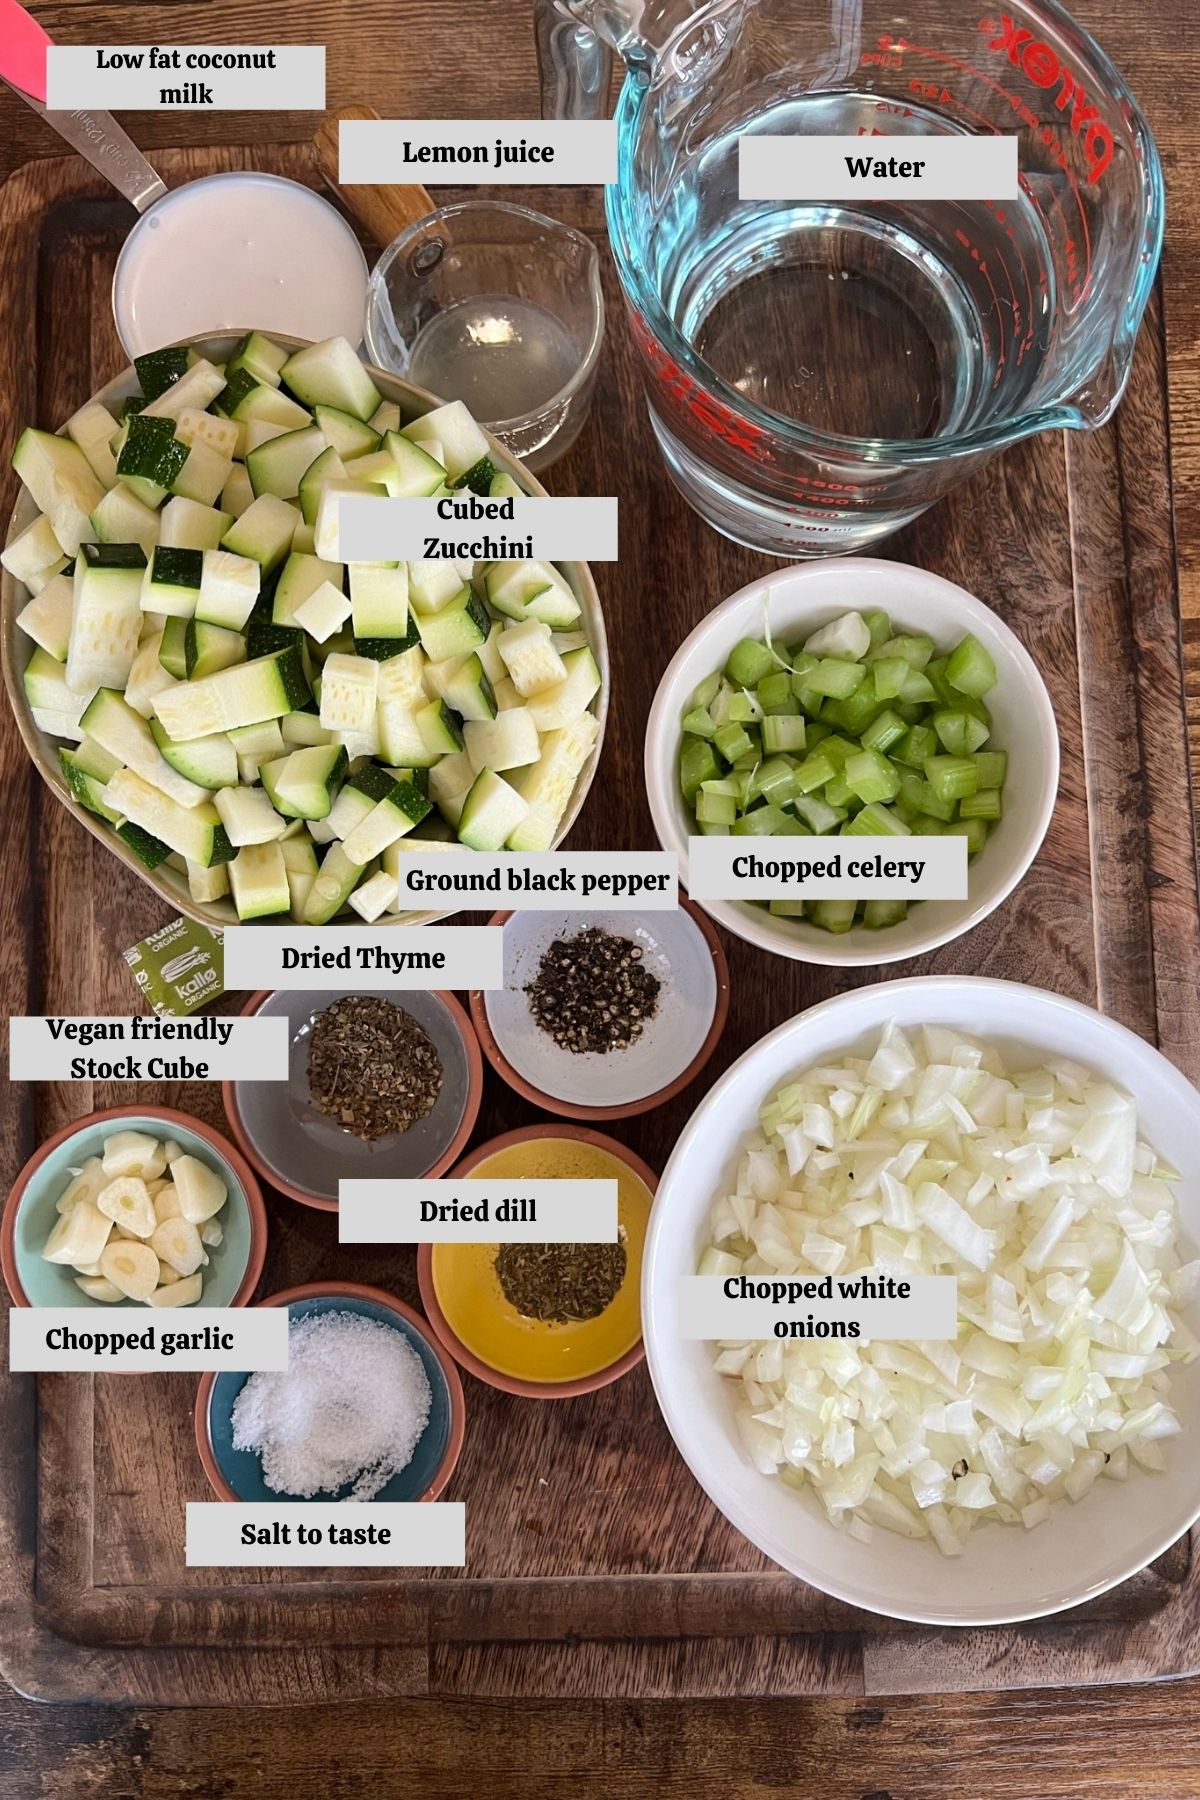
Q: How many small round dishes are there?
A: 5